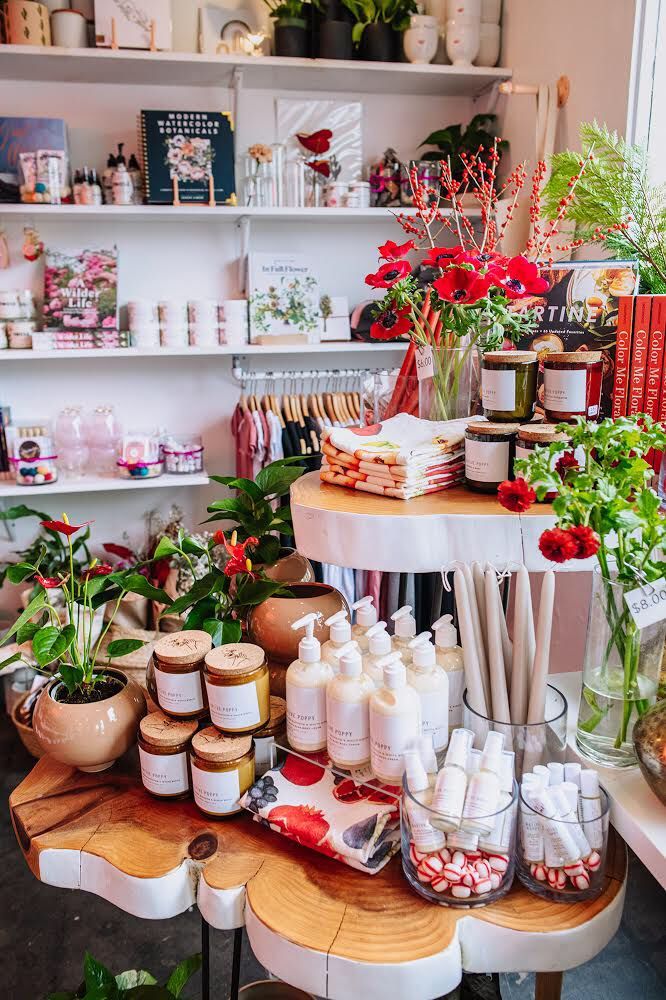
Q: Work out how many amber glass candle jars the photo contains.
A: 5